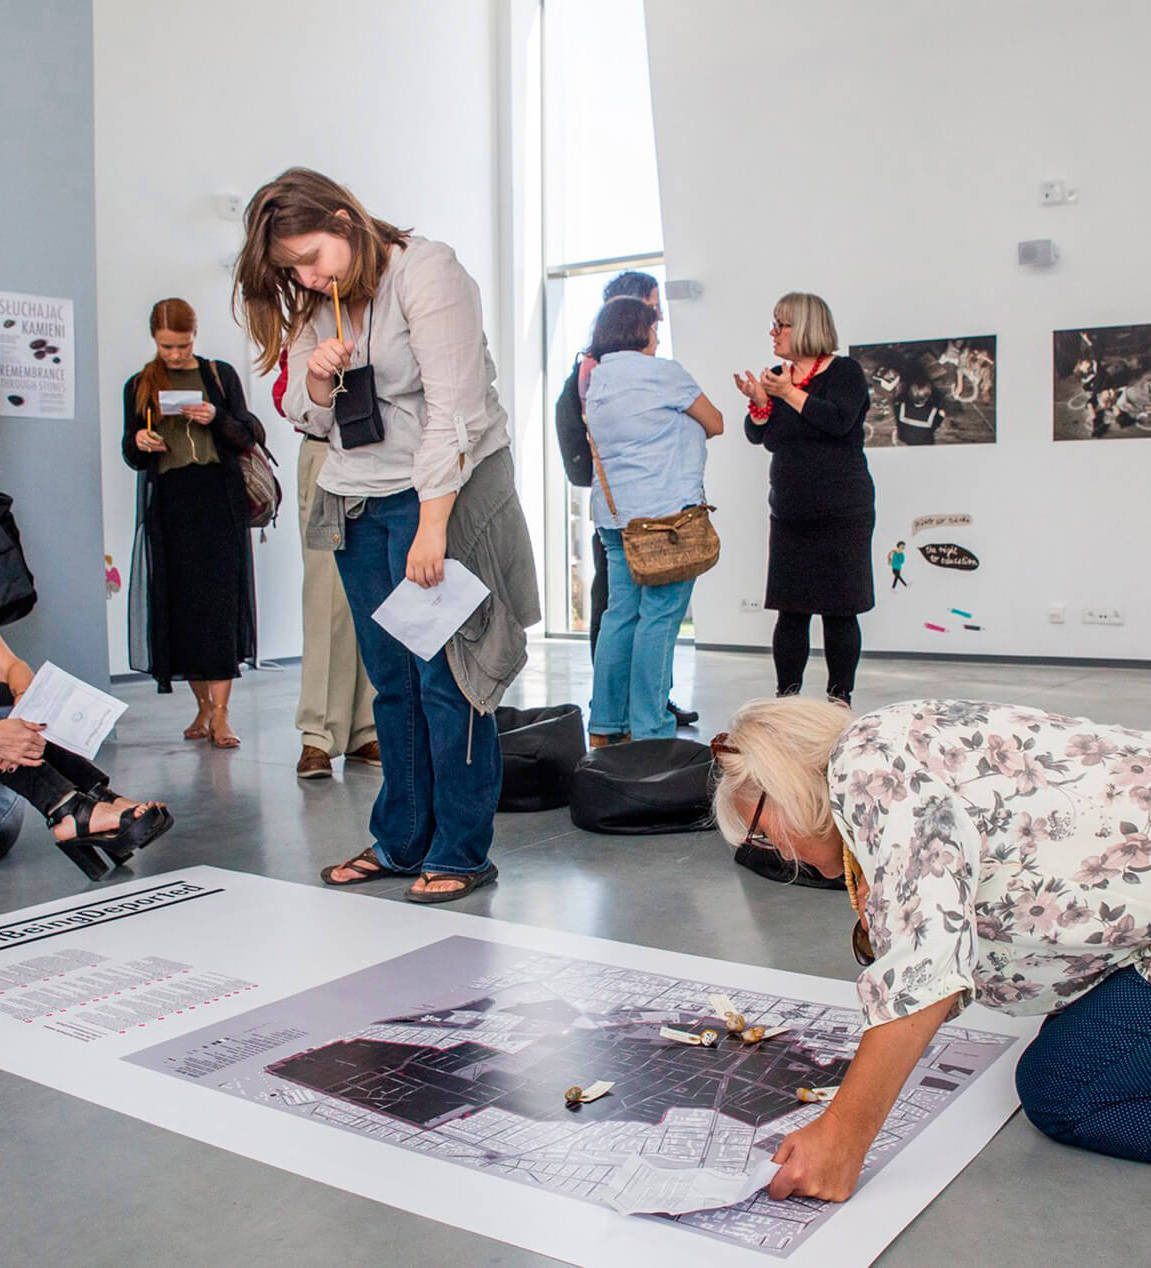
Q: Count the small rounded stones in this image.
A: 5